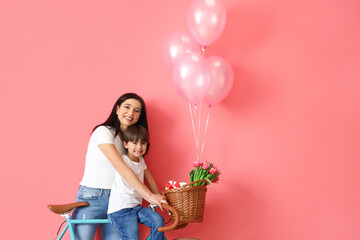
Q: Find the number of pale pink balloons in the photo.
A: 4